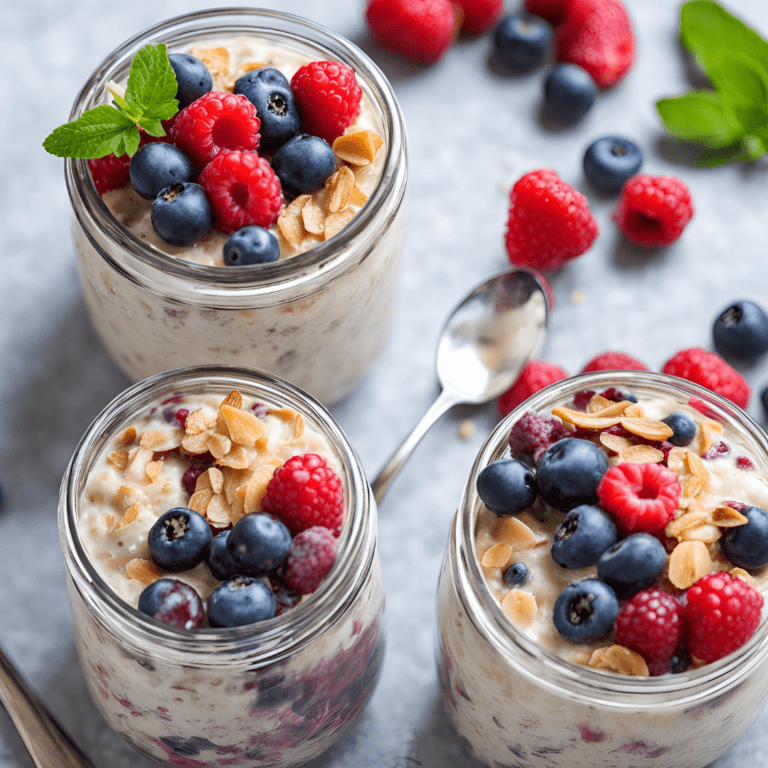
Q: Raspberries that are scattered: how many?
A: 9